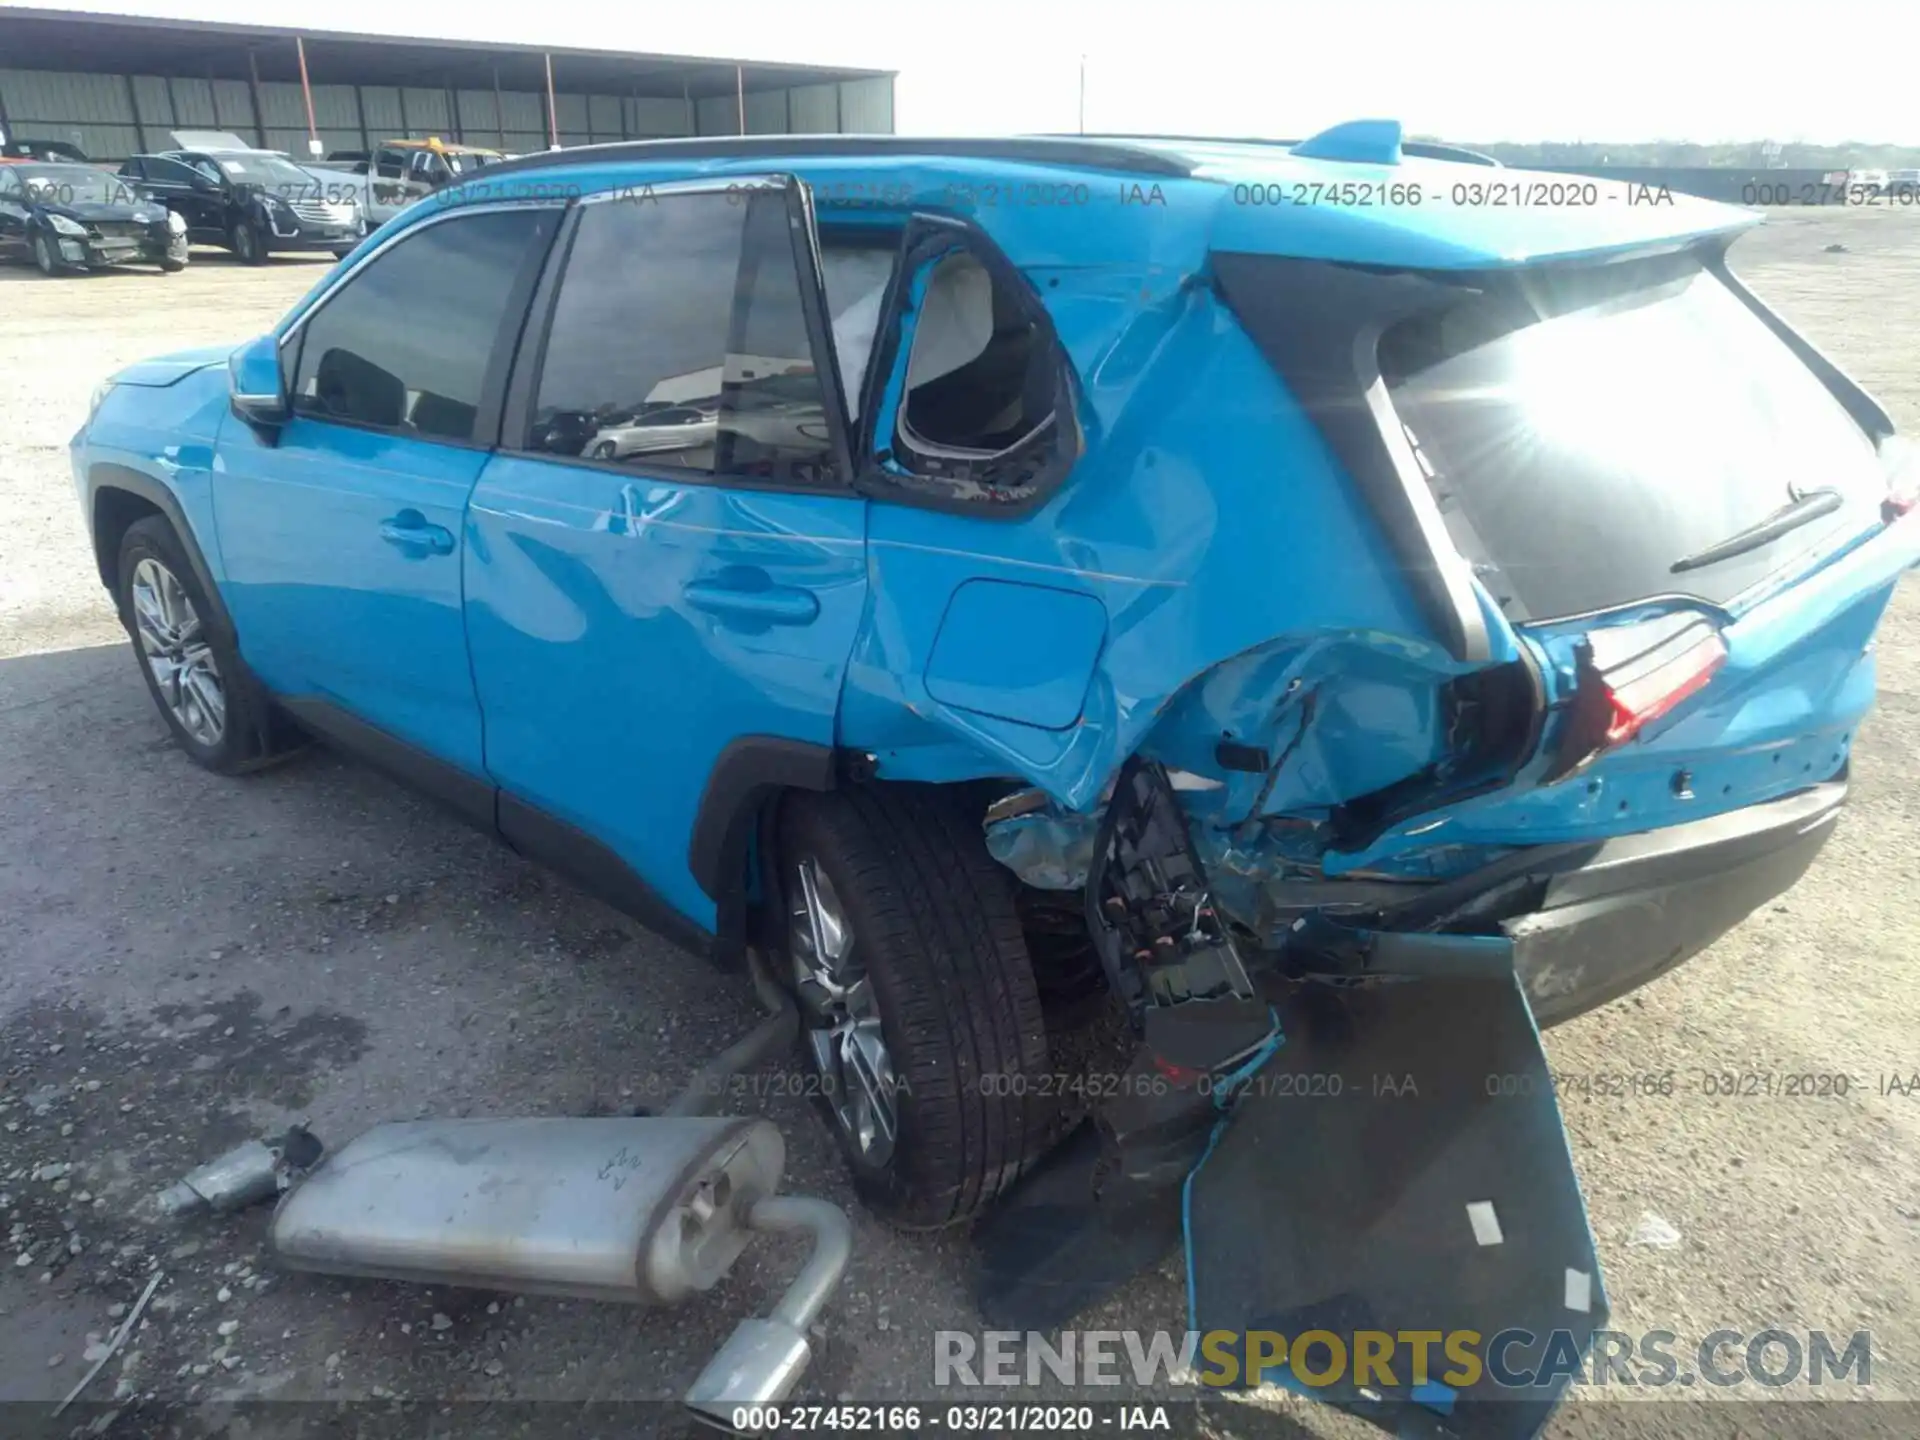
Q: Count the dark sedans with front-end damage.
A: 1